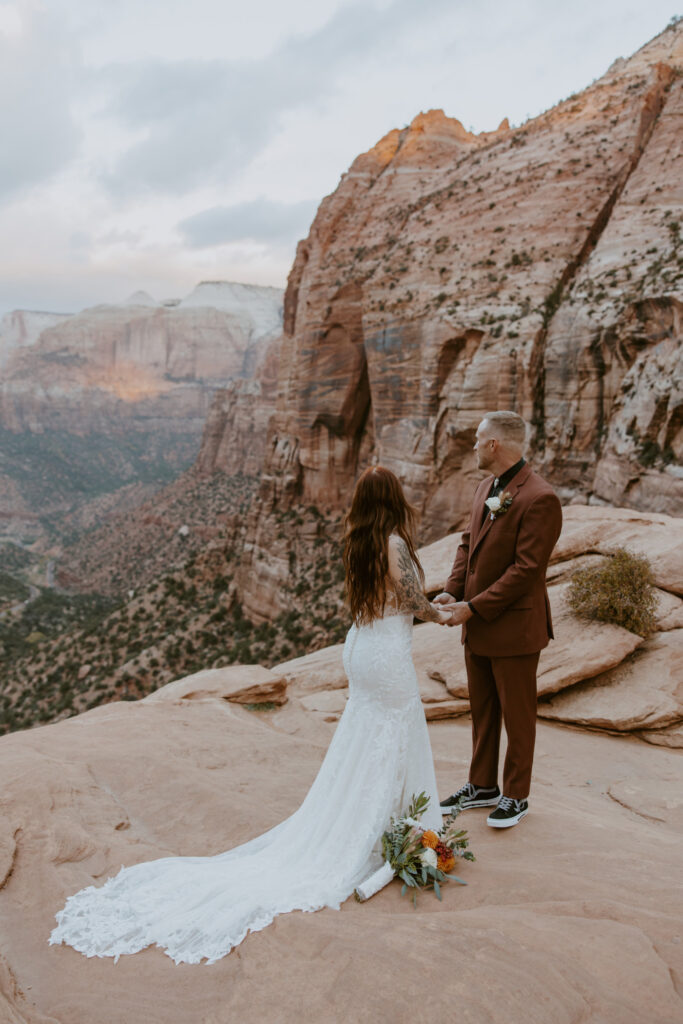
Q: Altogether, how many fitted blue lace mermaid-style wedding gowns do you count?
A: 0